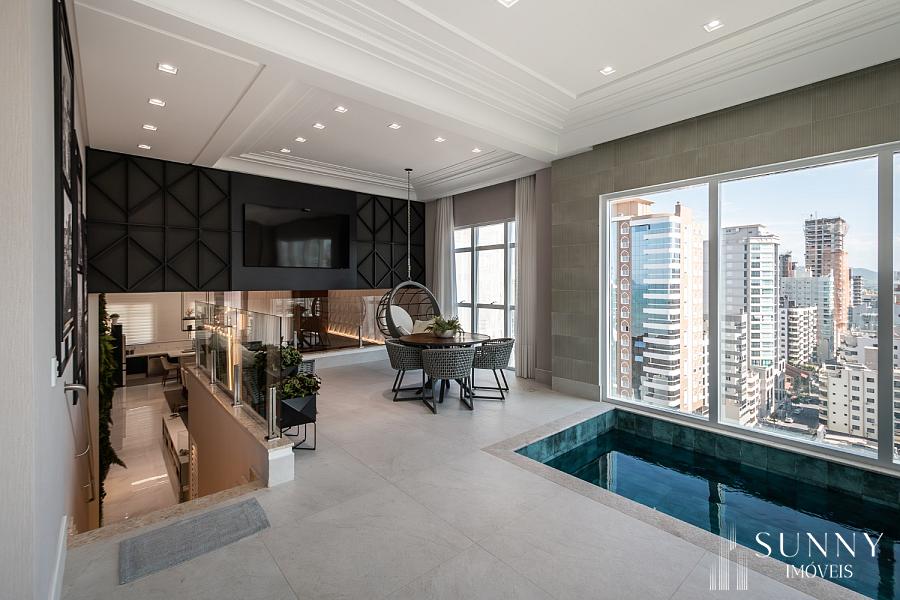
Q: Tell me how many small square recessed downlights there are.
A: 14